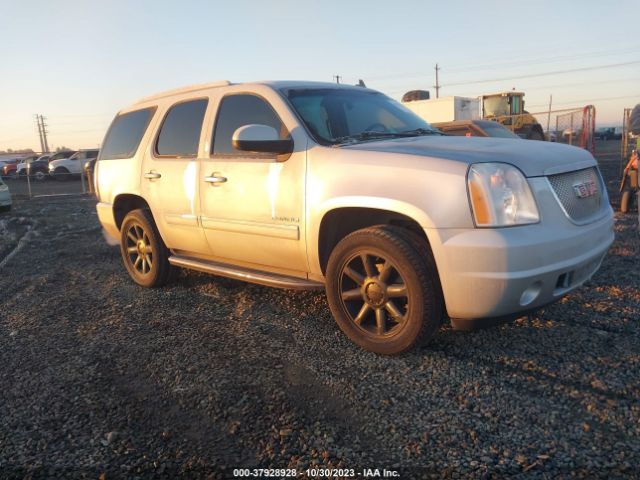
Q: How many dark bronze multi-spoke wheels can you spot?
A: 2